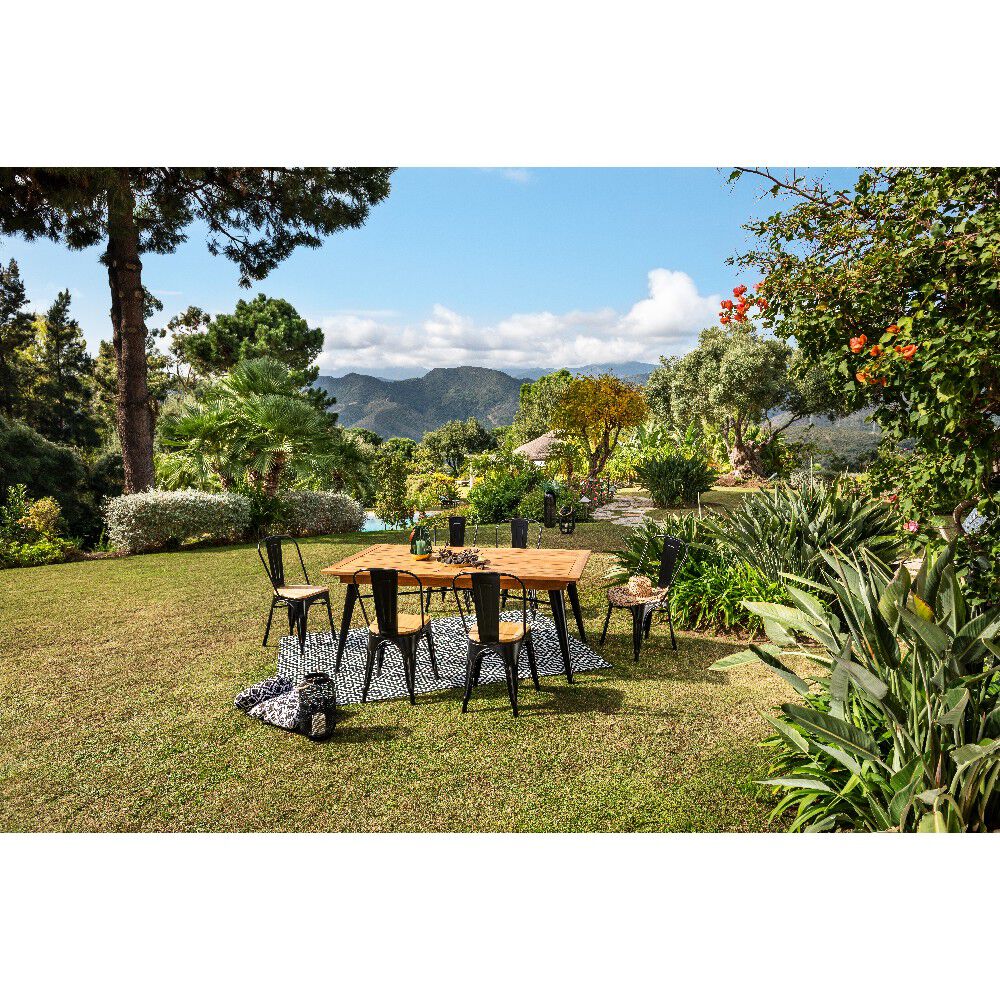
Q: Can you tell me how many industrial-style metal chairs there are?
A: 6